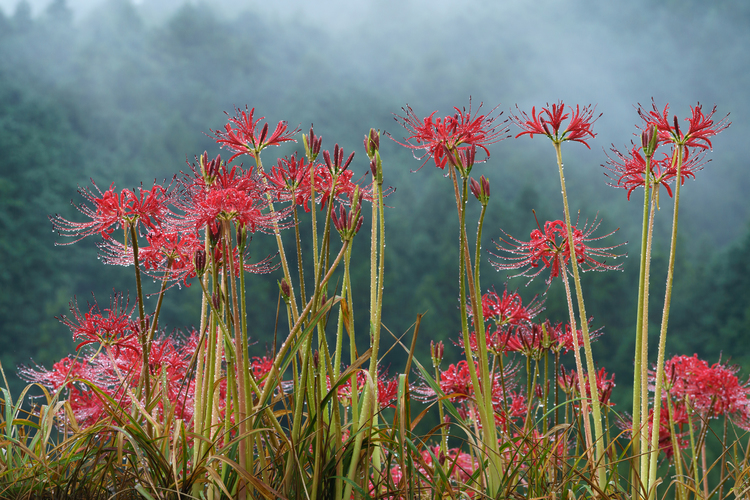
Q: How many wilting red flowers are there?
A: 0